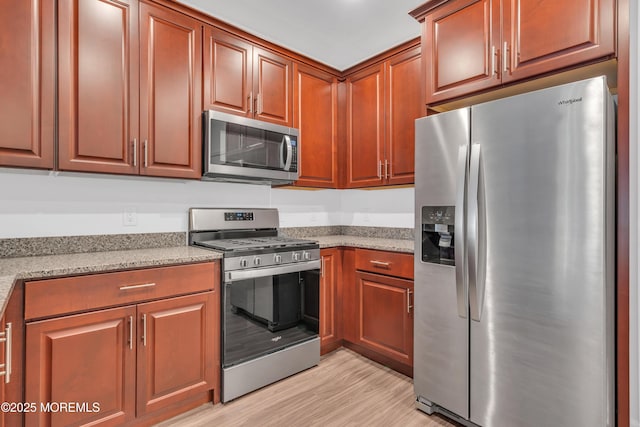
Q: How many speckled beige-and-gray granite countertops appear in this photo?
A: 2